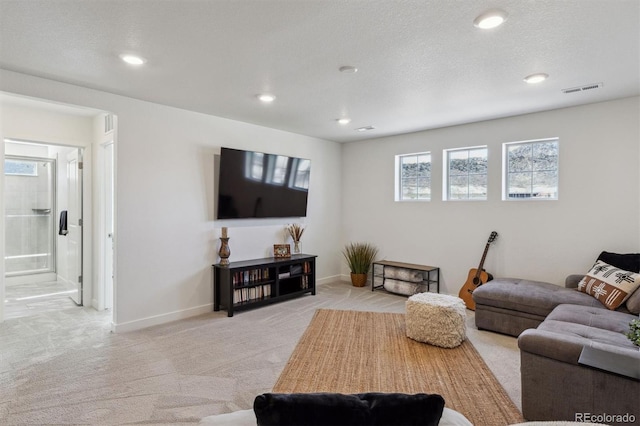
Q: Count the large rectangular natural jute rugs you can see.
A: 1